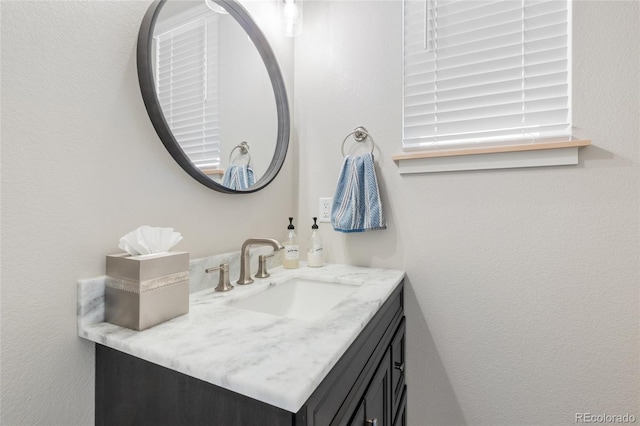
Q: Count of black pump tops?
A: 2